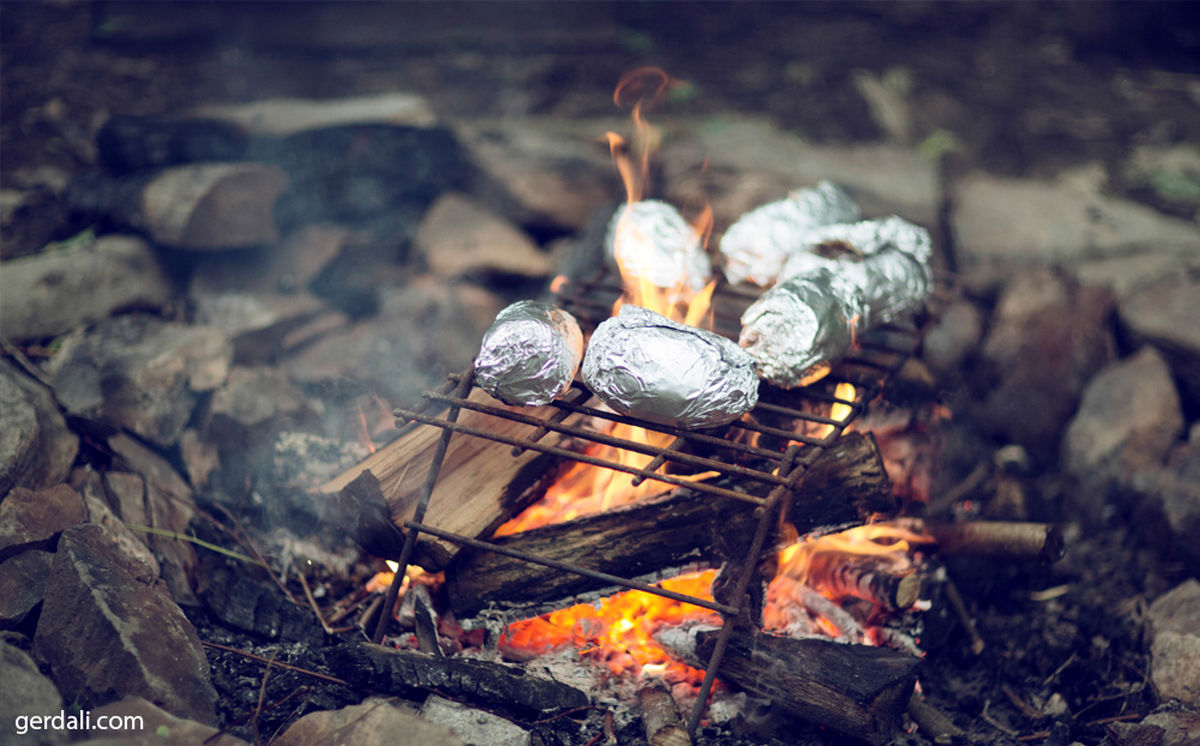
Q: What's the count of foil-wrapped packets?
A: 6